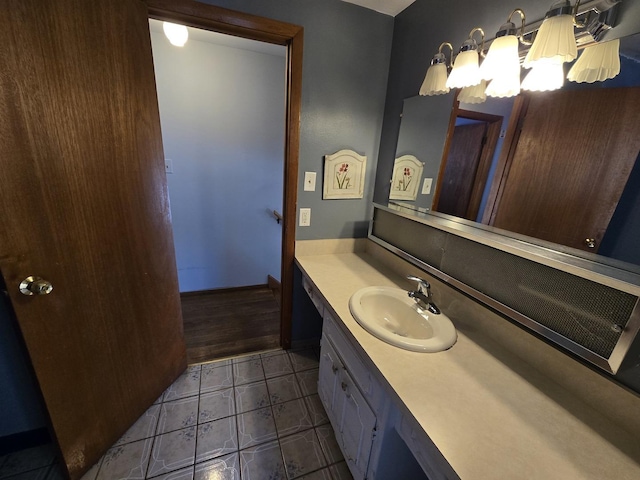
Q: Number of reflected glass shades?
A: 4